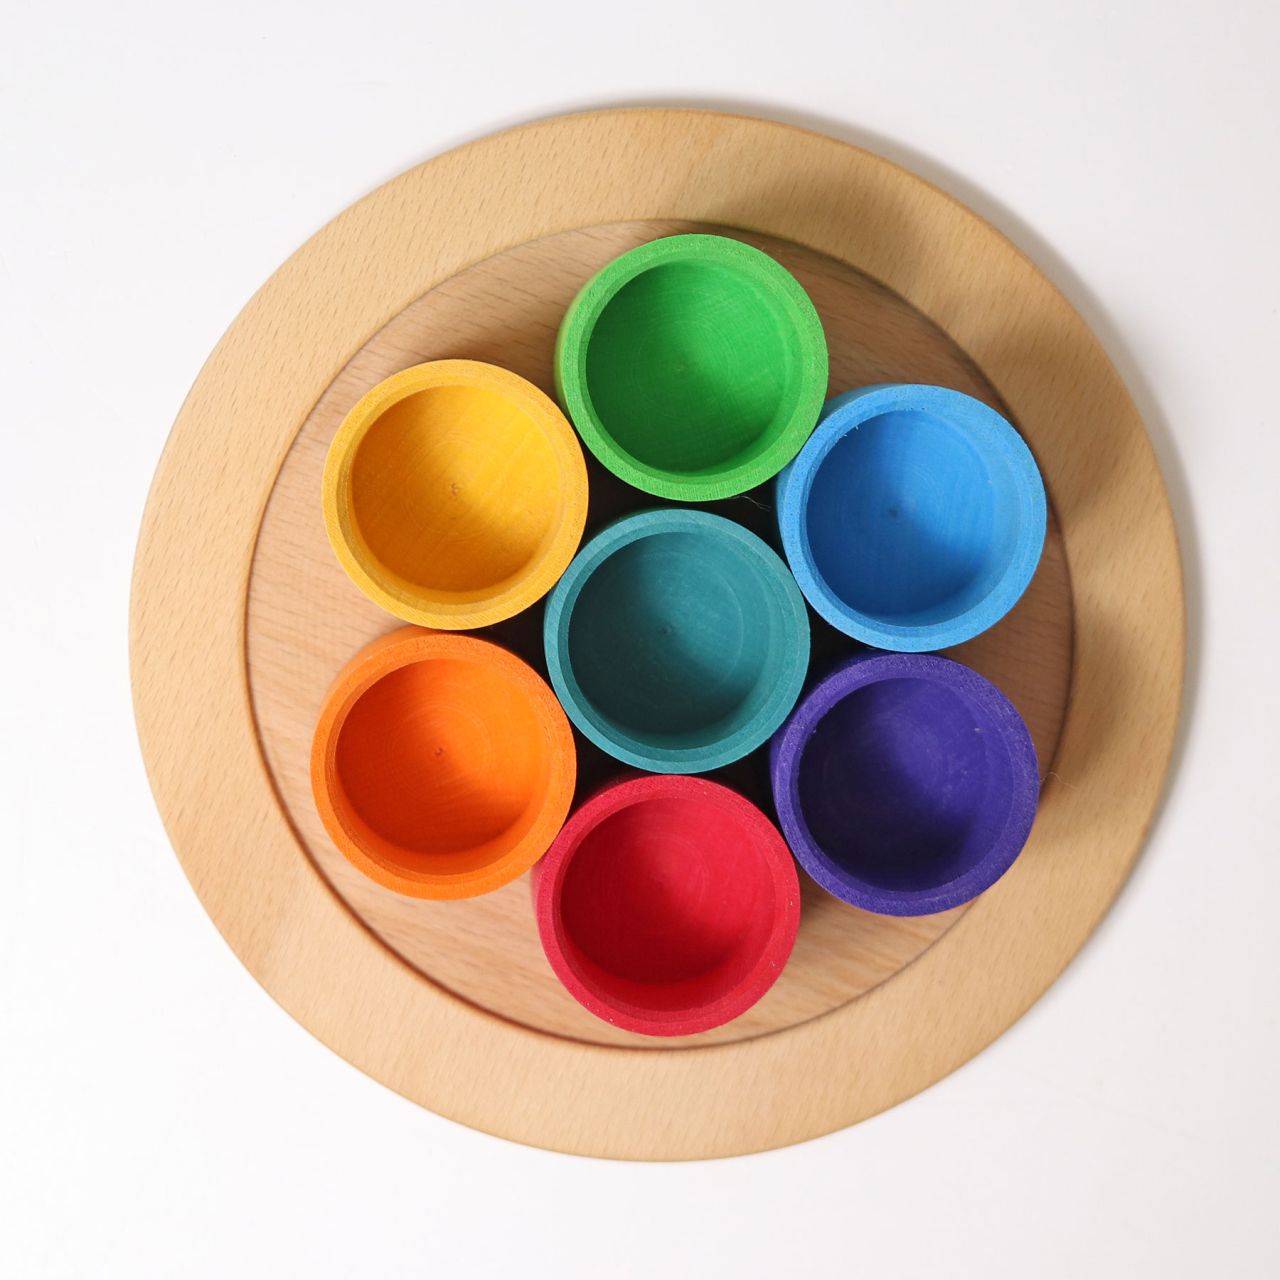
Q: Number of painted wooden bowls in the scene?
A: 7